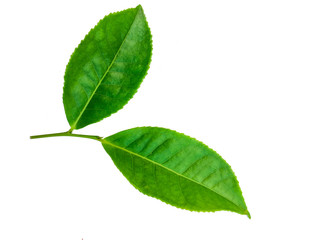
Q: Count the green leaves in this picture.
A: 2